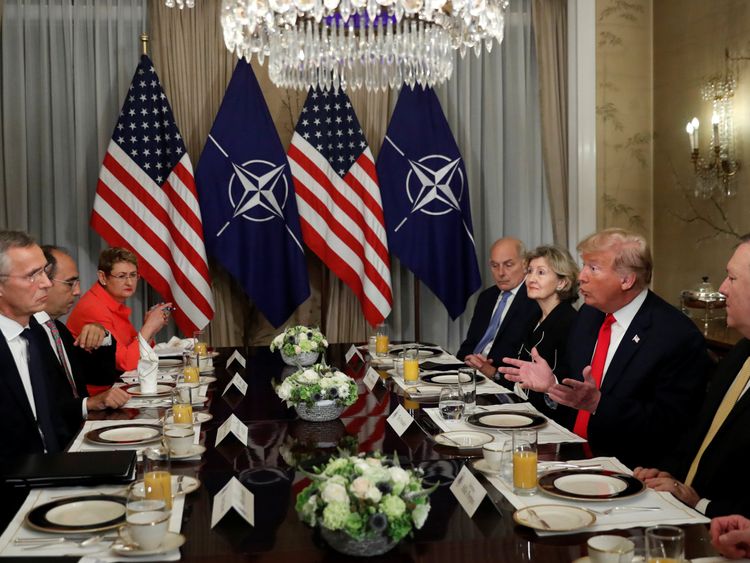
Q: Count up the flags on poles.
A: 4